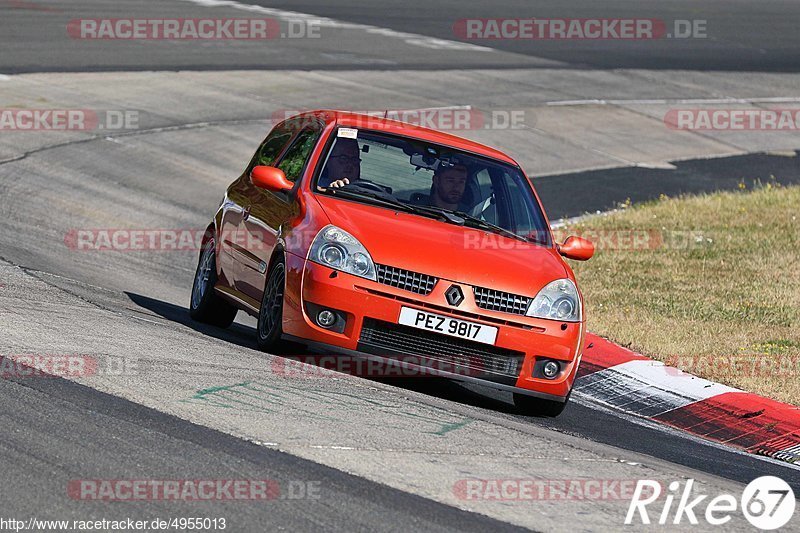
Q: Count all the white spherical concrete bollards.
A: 0